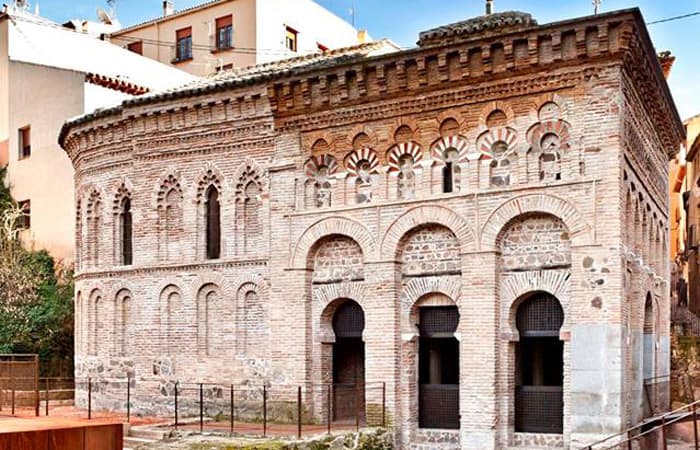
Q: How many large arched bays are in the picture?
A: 3